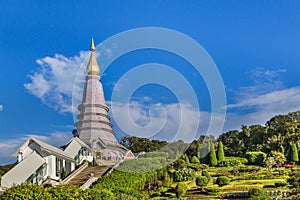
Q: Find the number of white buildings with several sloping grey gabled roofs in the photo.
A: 1